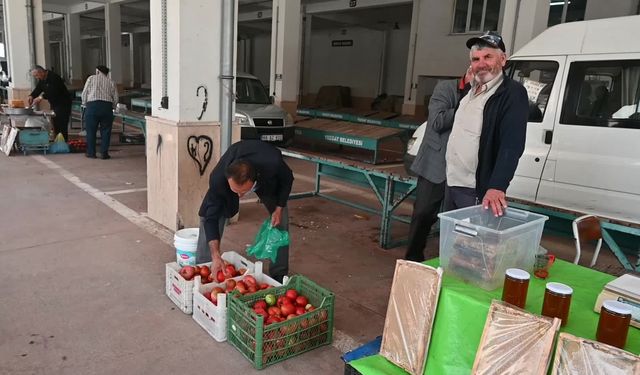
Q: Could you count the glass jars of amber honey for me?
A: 3